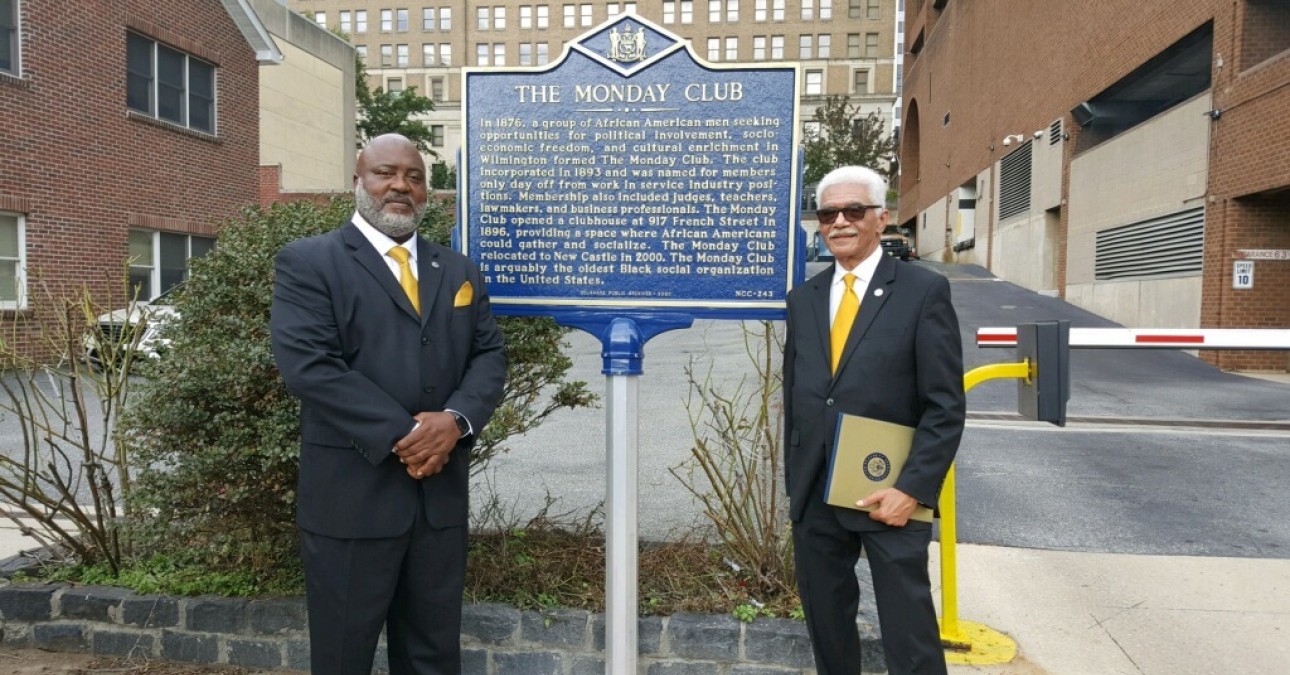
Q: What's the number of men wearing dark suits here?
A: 2